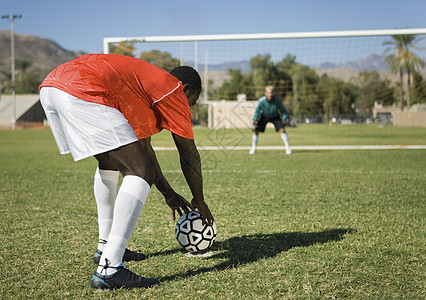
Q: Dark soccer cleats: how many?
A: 2